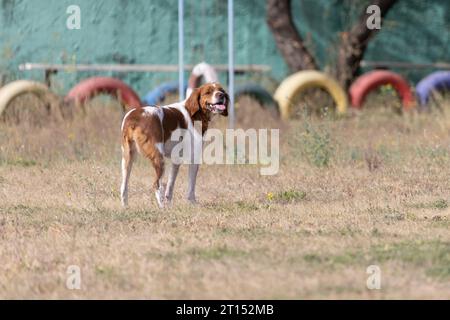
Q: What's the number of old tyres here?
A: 8